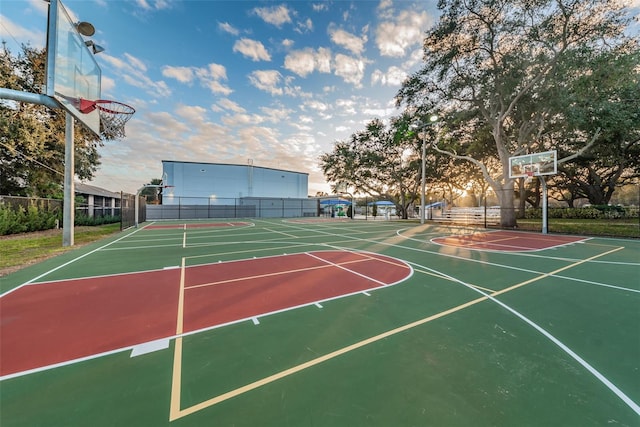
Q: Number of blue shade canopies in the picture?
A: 3